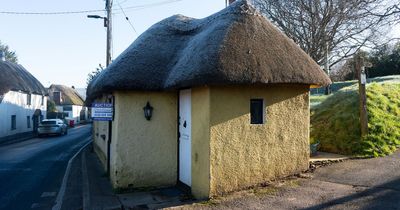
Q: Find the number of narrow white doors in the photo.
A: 1